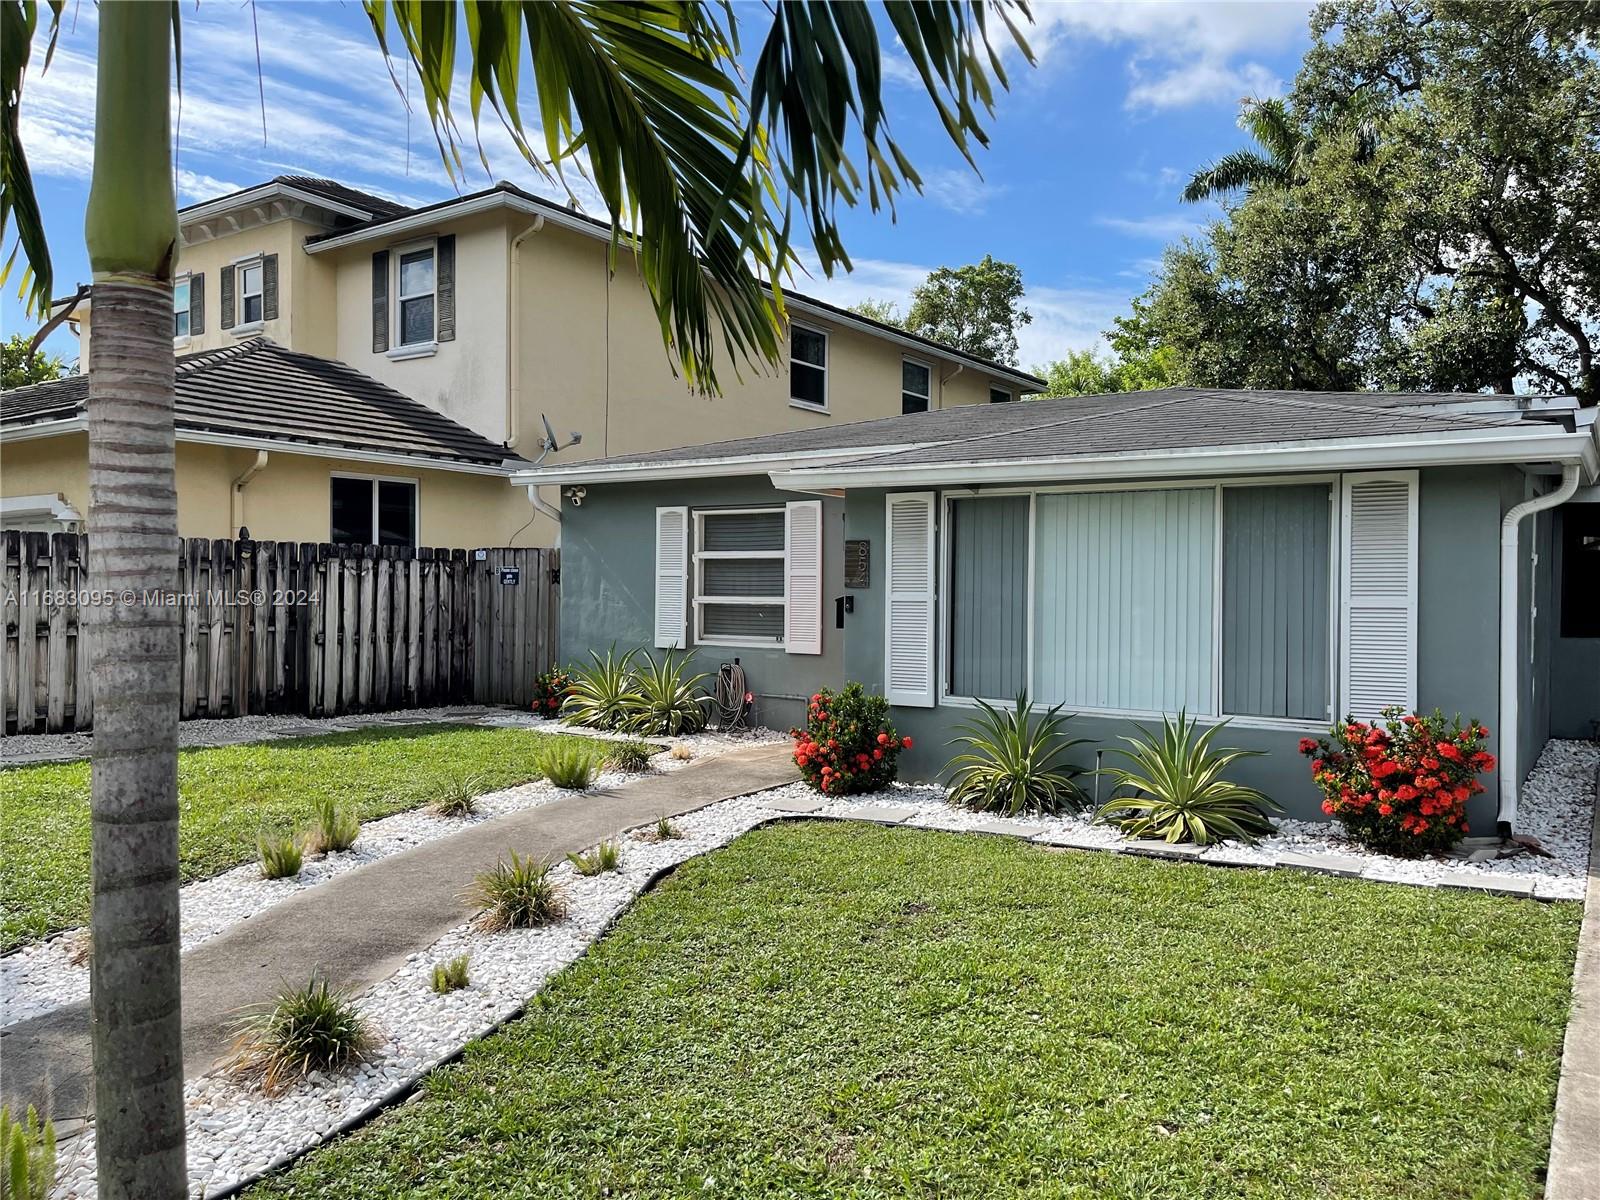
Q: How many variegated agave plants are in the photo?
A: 4